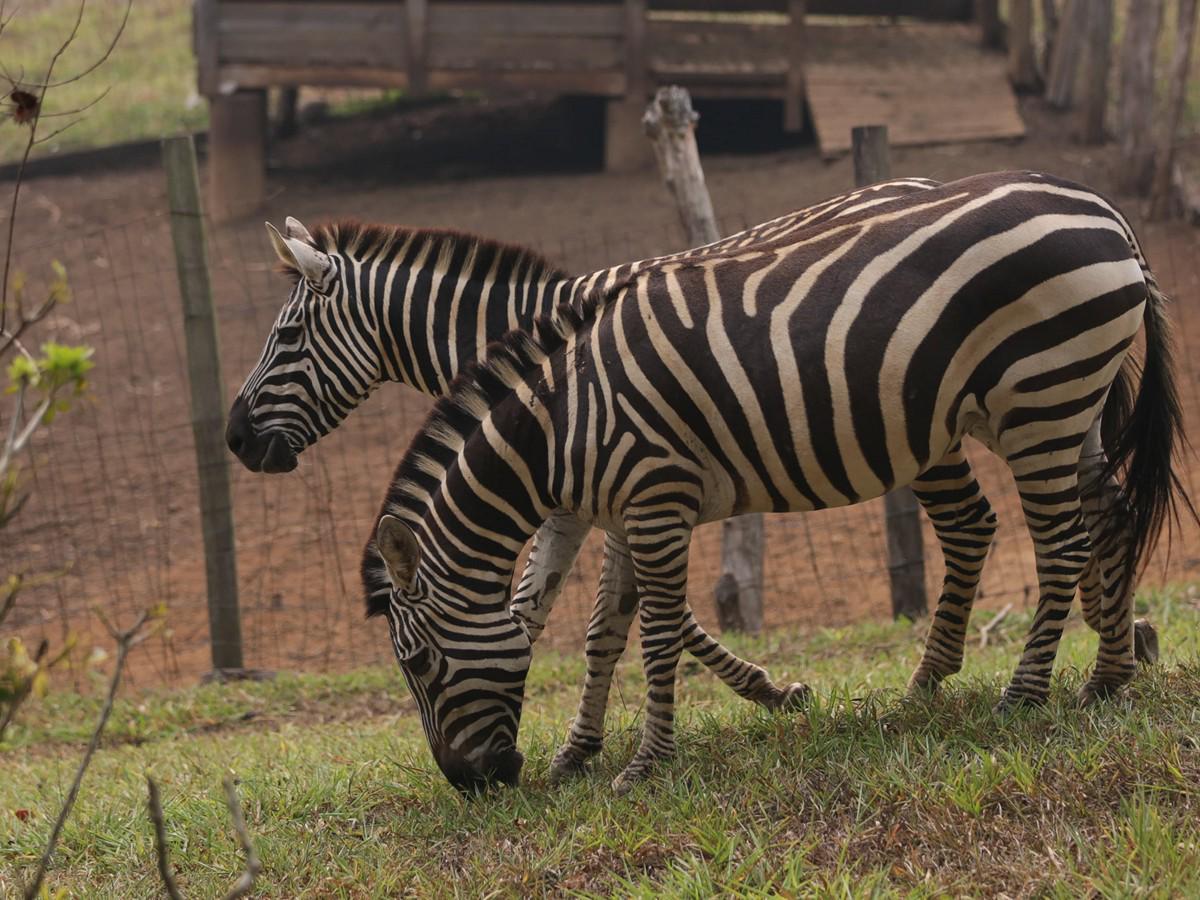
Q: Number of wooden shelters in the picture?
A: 1